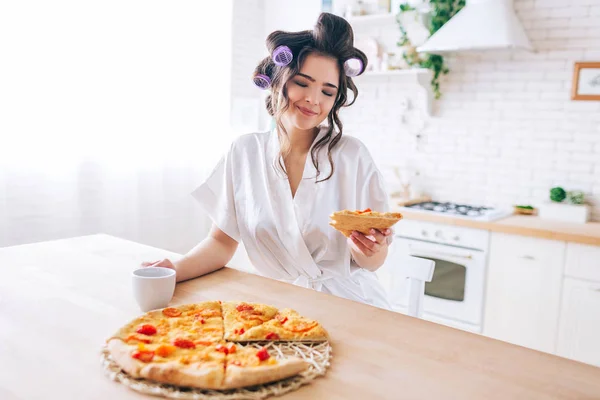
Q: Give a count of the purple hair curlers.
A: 3